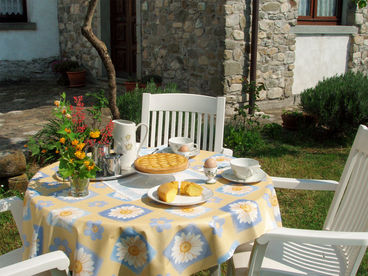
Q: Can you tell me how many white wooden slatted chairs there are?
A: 3